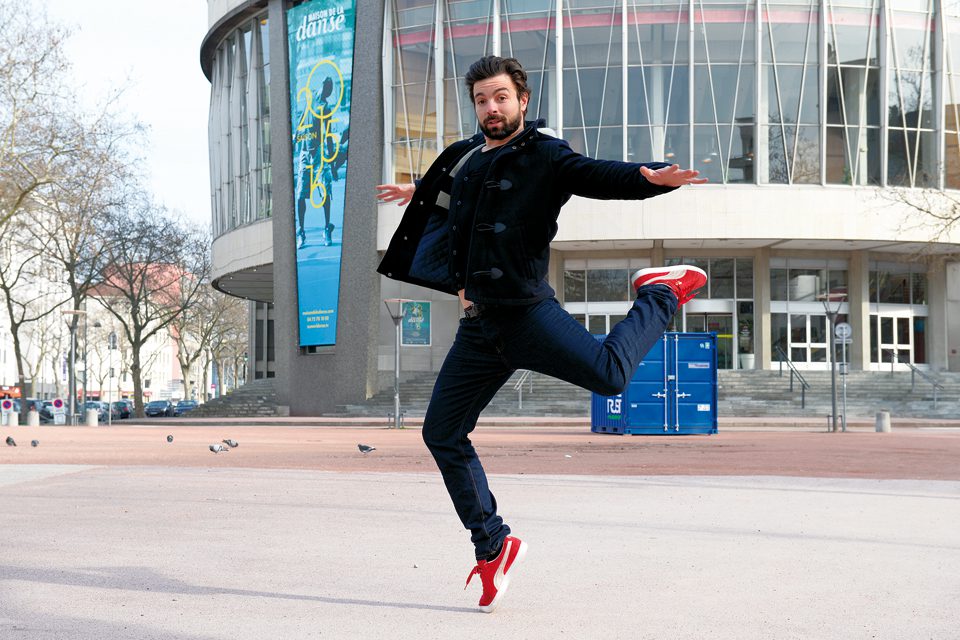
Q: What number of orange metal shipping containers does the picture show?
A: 0